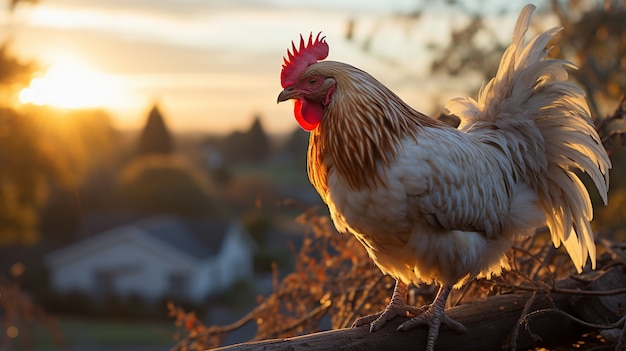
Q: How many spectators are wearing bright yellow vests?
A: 0